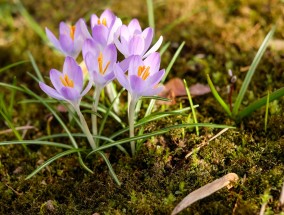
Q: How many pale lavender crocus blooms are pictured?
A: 6